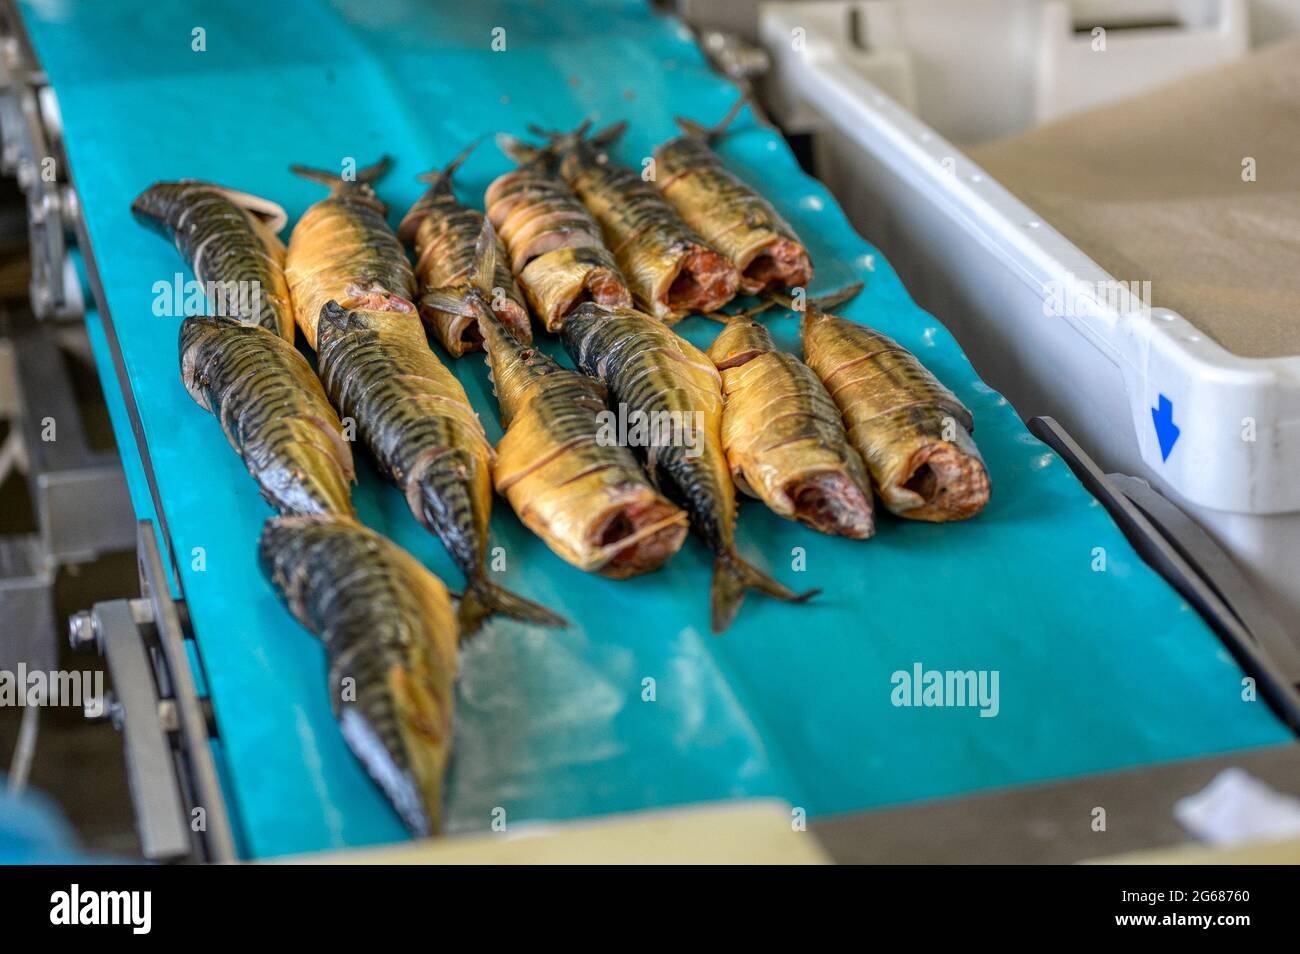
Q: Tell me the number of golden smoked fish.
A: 13